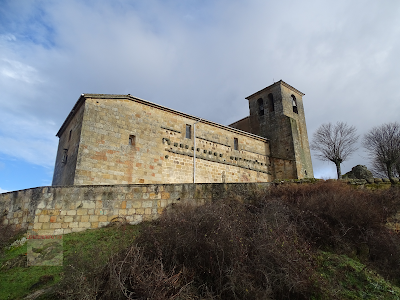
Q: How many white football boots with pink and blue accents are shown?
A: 0